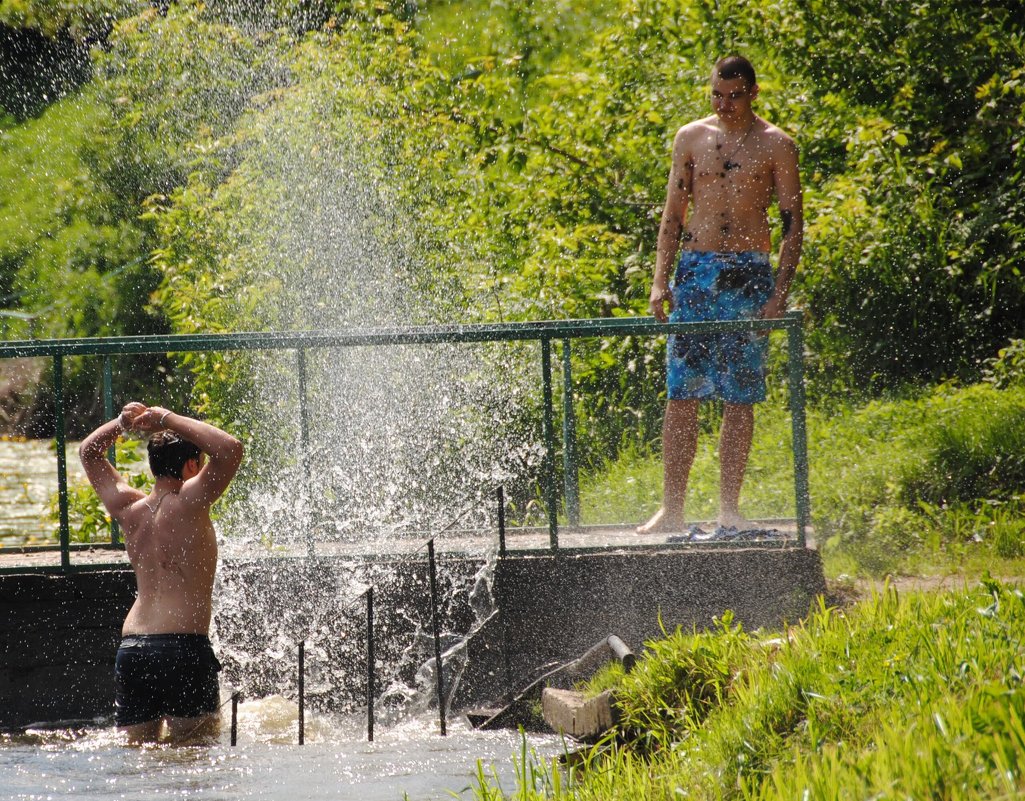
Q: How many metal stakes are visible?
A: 5